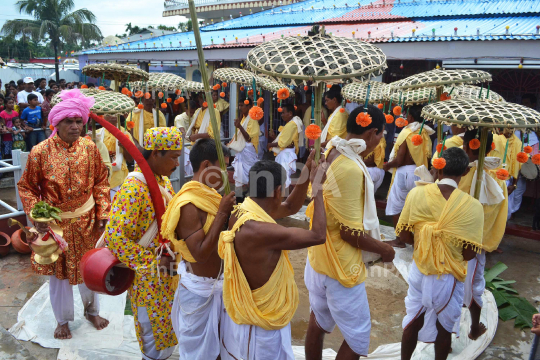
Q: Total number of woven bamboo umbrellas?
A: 12